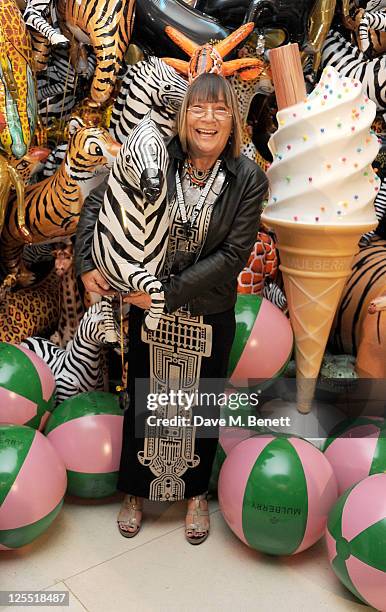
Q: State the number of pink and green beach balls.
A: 8